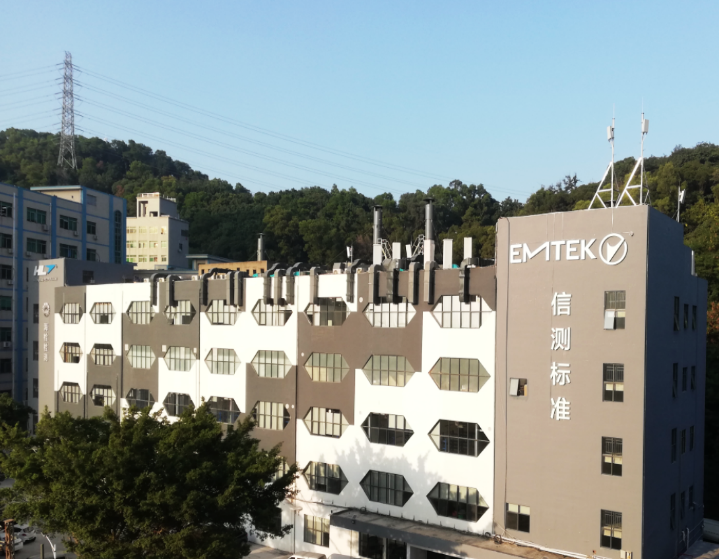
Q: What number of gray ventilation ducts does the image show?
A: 15